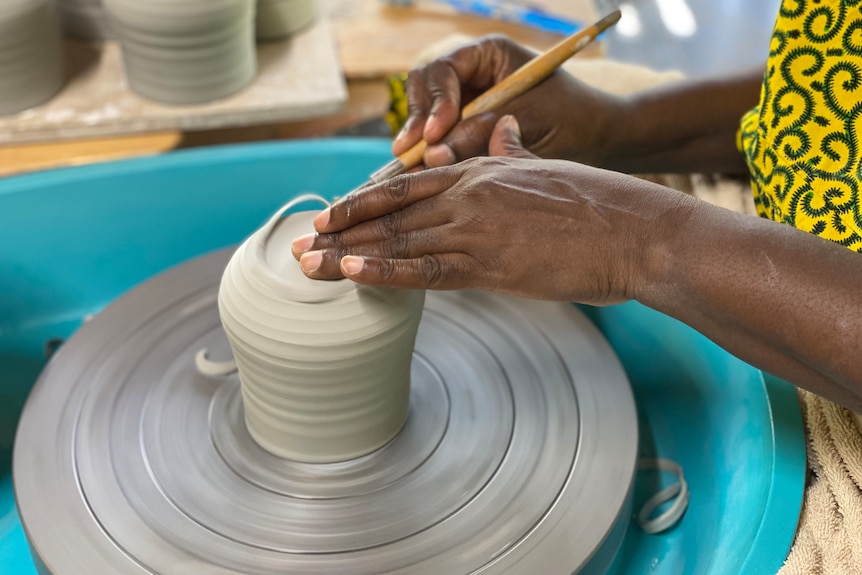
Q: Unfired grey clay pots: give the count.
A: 5